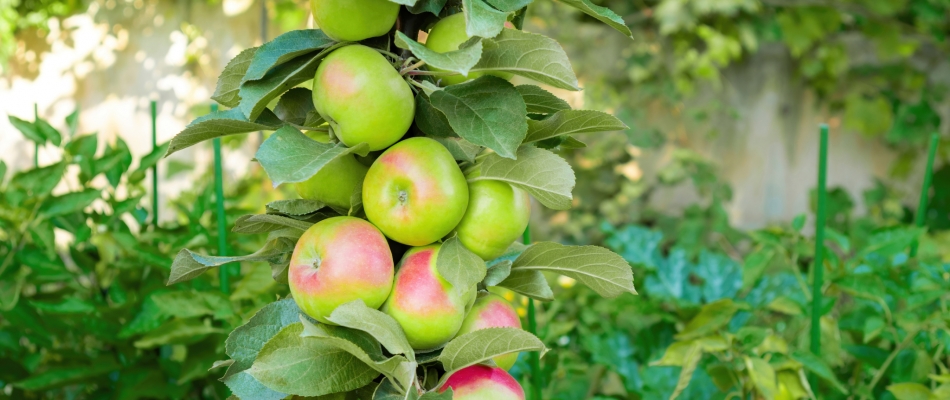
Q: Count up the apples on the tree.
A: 10